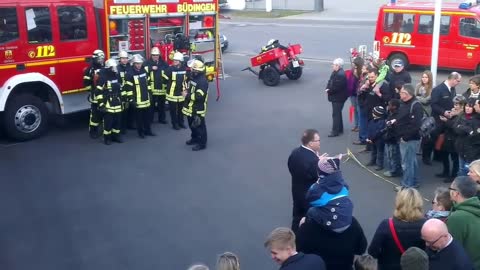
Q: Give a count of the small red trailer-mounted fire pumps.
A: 1